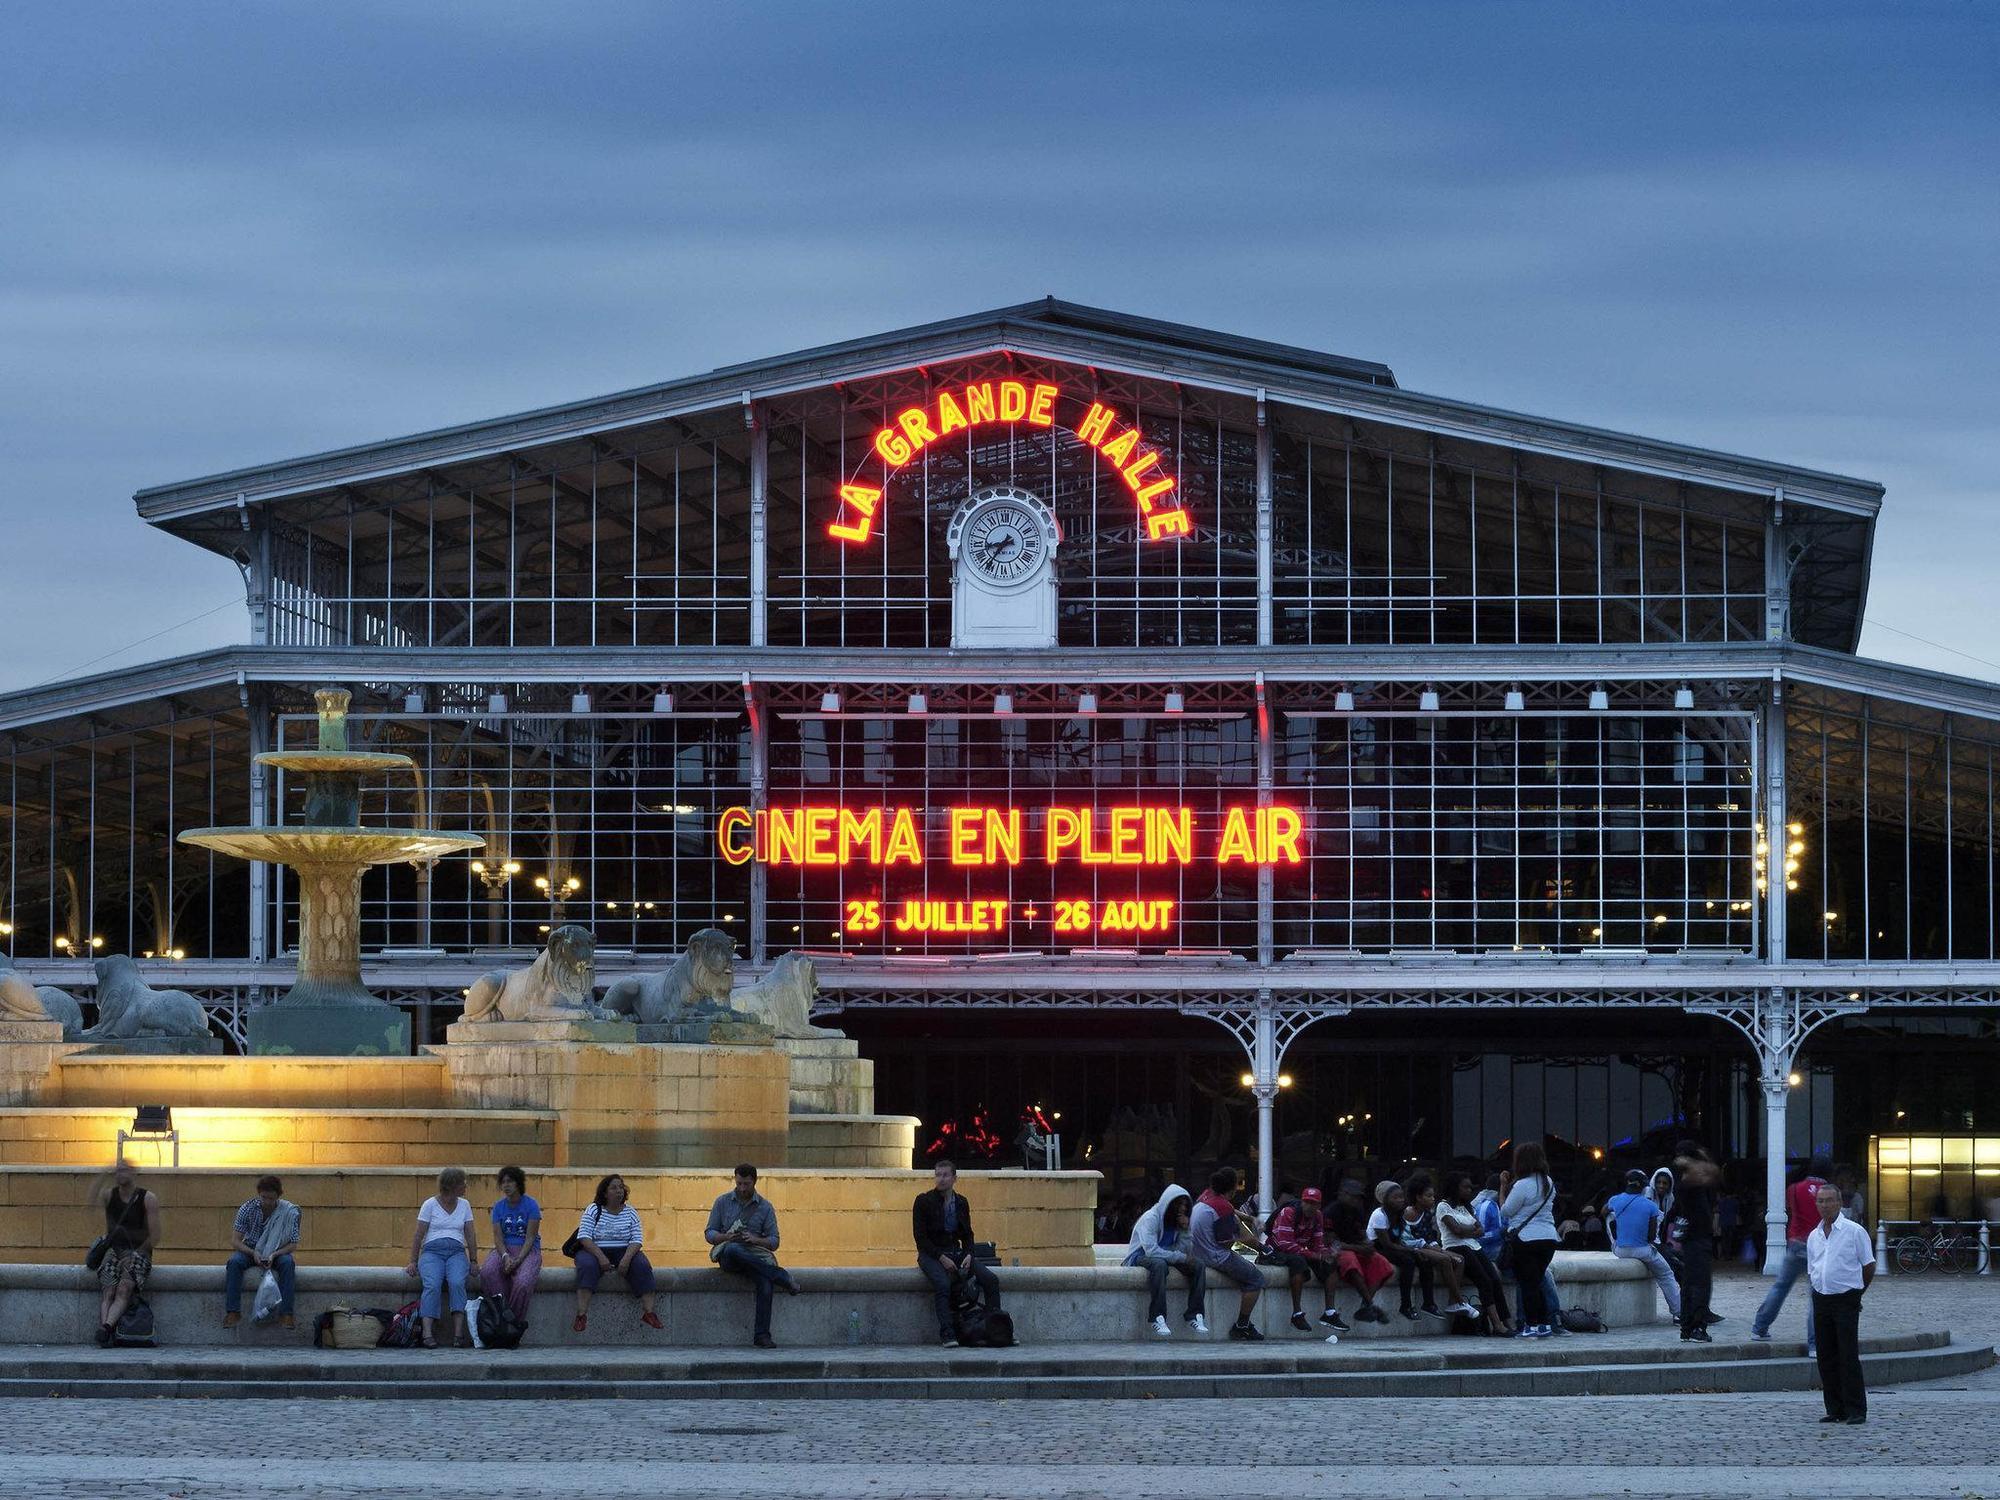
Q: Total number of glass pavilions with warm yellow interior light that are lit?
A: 1